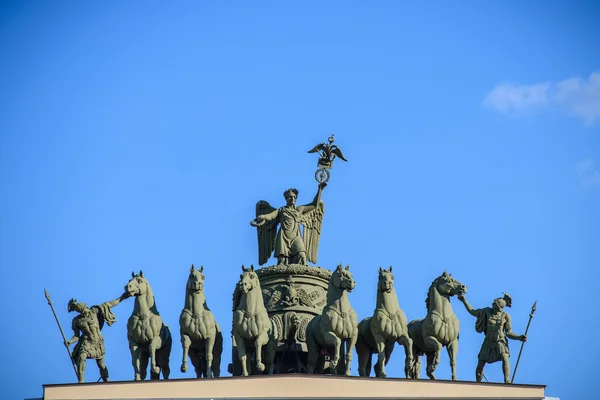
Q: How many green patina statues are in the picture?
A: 9